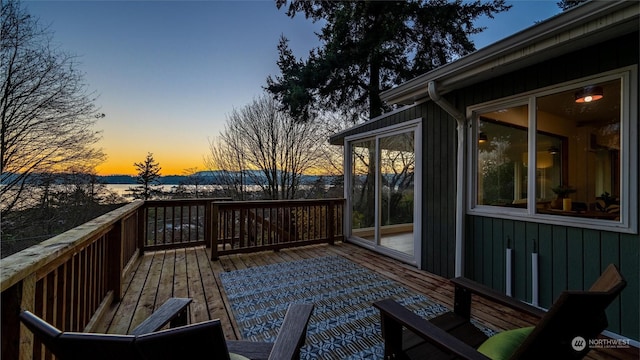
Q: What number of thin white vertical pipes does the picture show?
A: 2